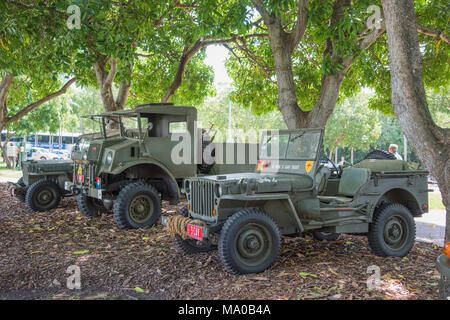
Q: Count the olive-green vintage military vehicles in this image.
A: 3